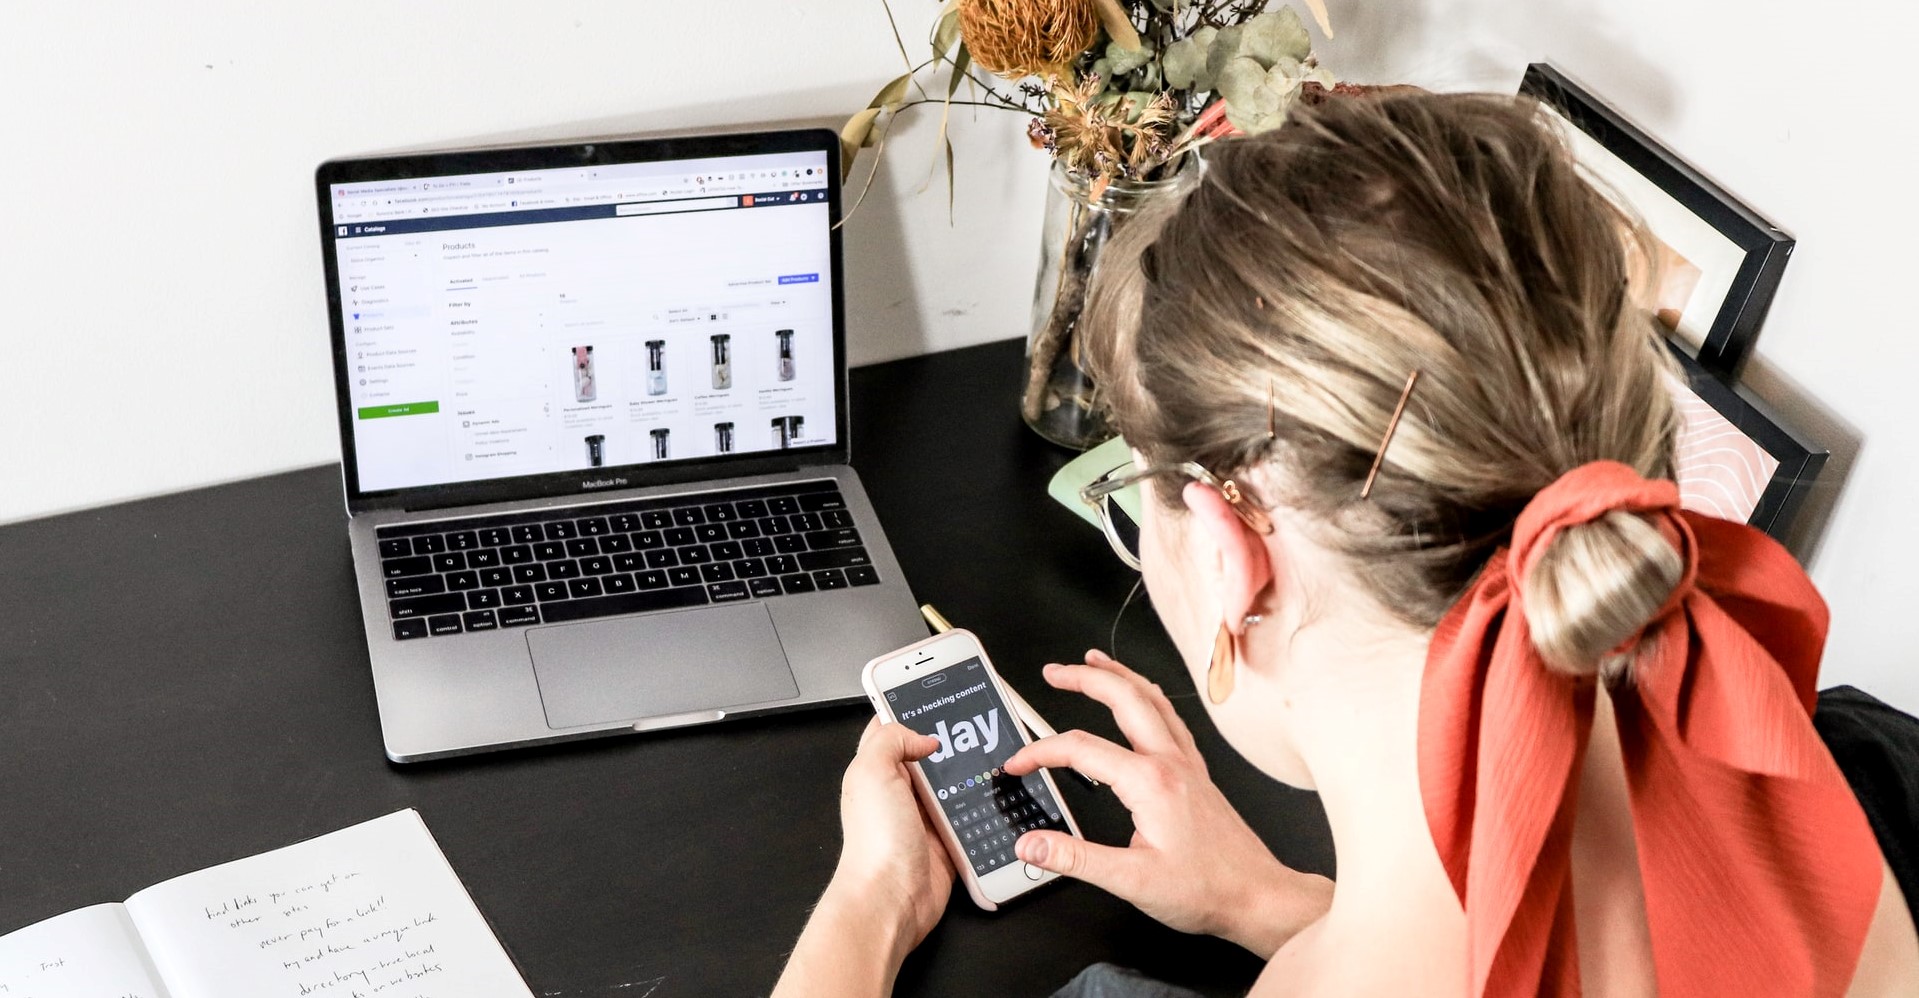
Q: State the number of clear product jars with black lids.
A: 8